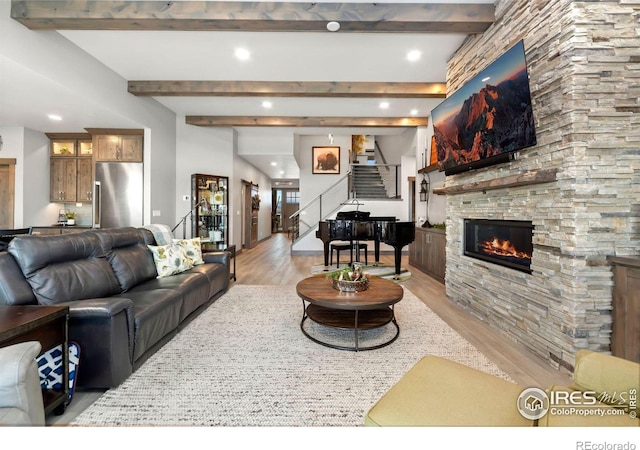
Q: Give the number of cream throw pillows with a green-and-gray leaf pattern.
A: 2